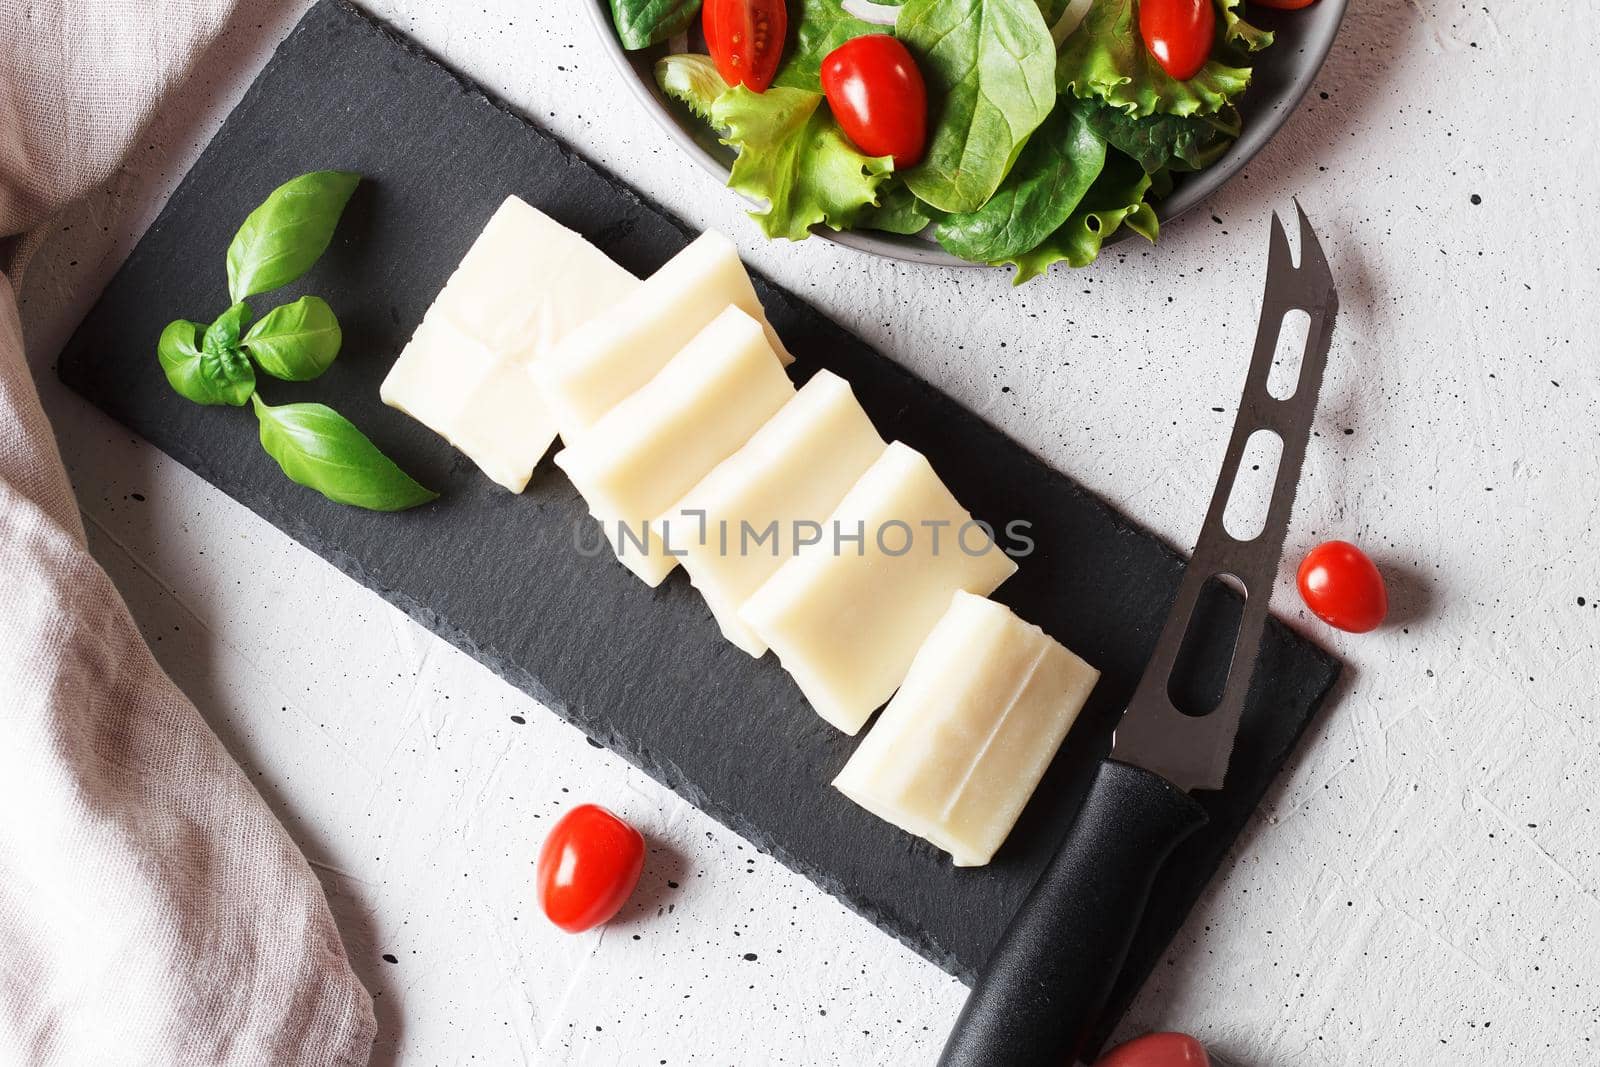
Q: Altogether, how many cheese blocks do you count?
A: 6